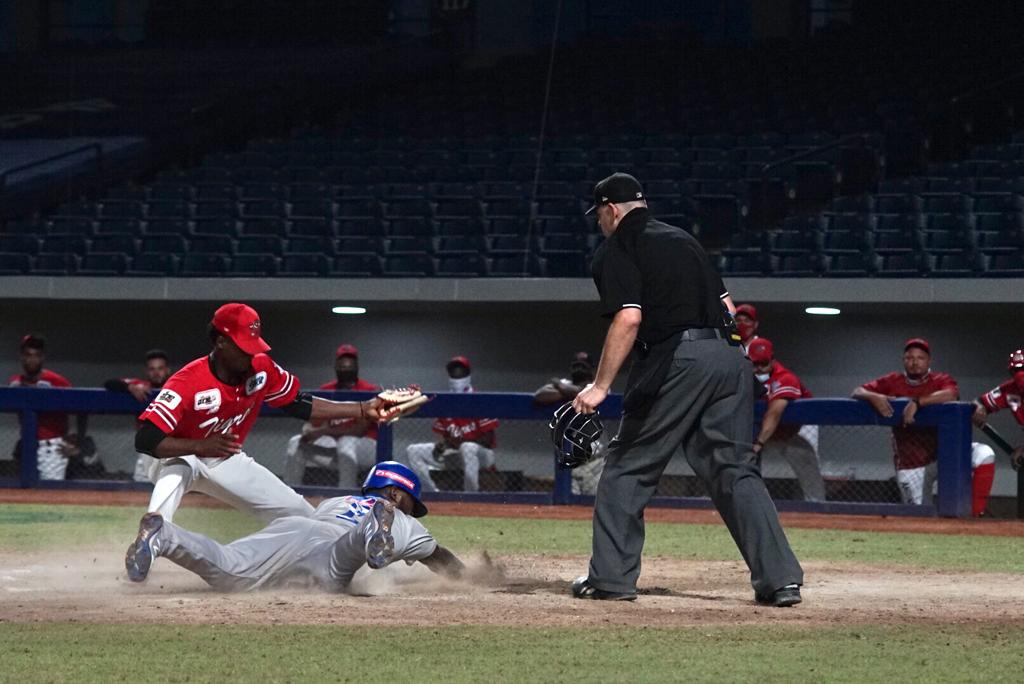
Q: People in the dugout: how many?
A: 9